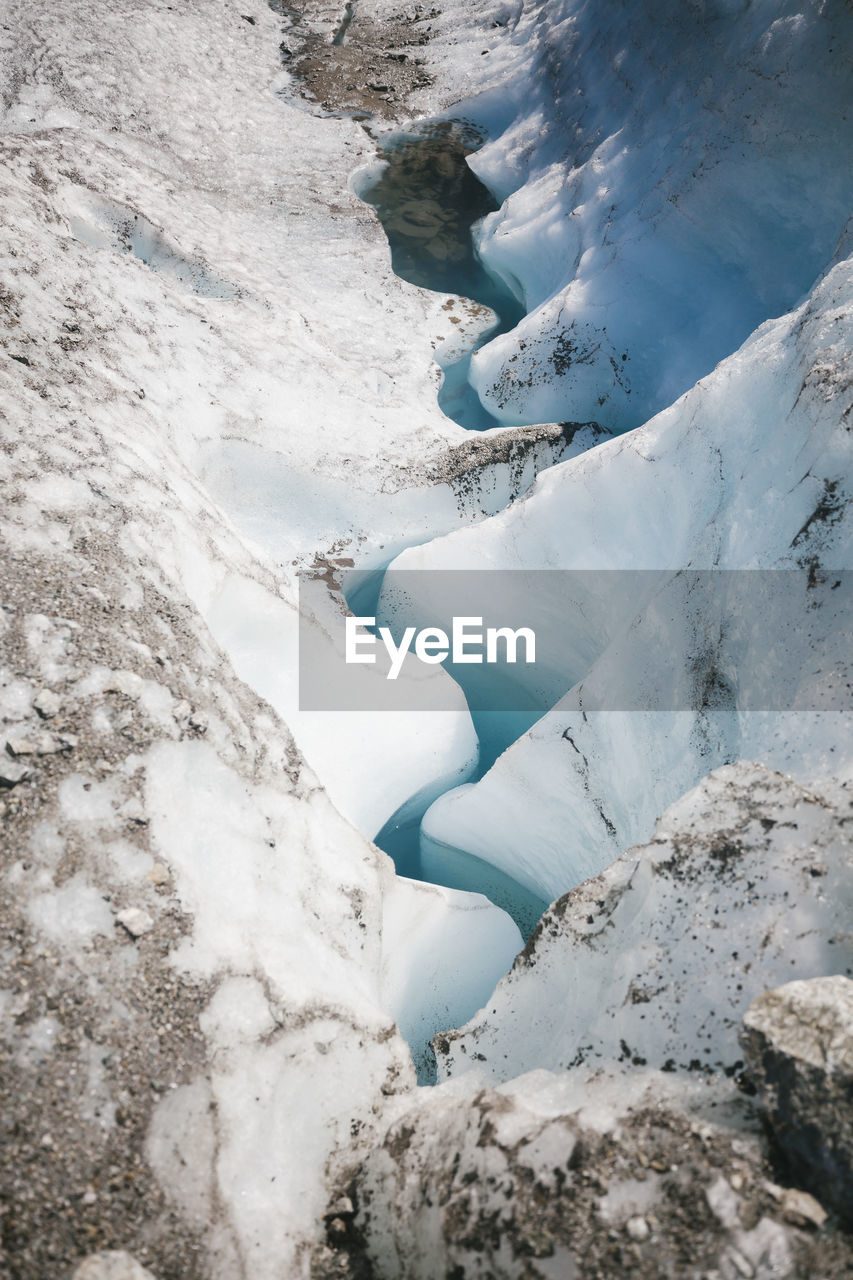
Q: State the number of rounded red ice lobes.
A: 0